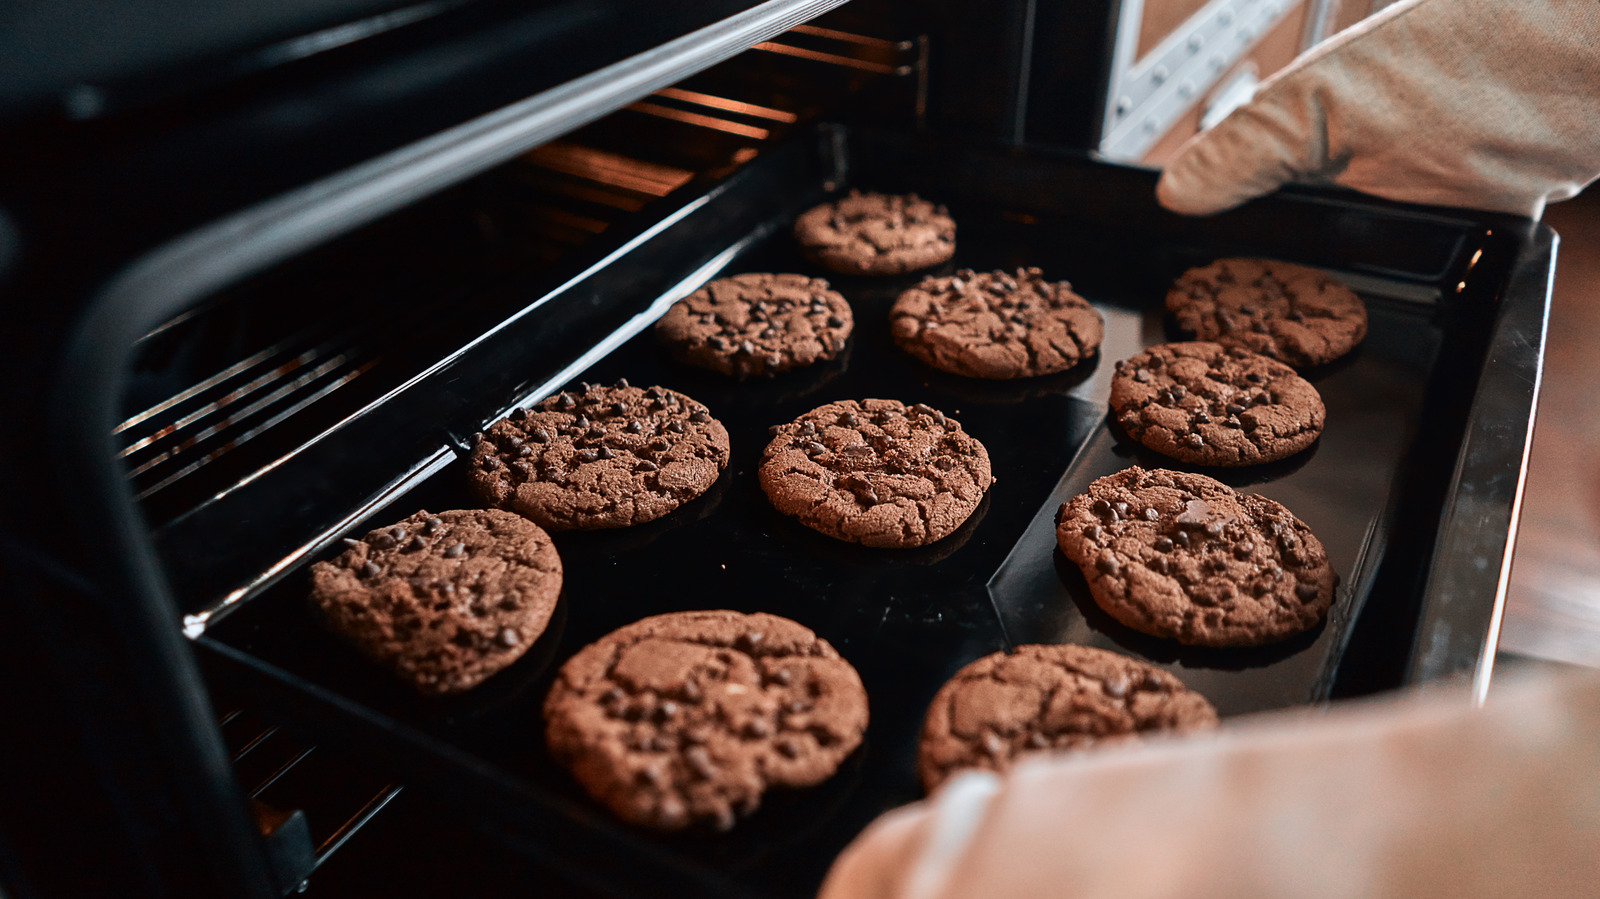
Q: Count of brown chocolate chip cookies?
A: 11